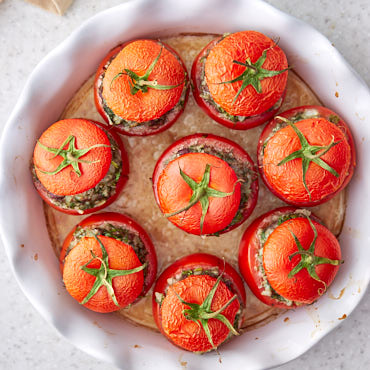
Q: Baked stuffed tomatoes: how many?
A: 8